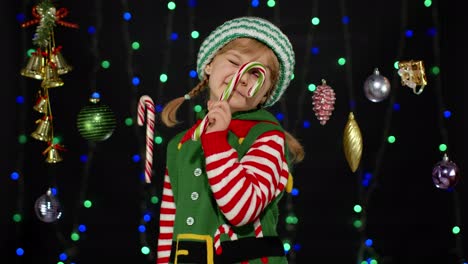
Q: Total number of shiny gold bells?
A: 6